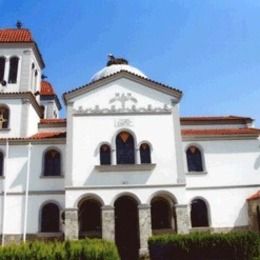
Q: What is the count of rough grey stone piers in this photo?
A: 4